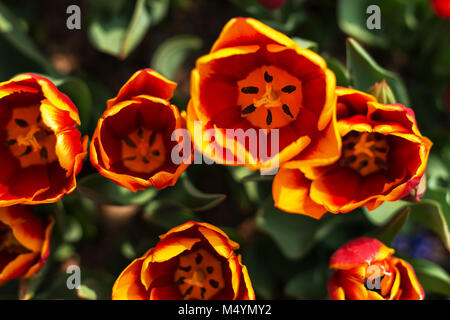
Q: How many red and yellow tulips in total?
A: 7